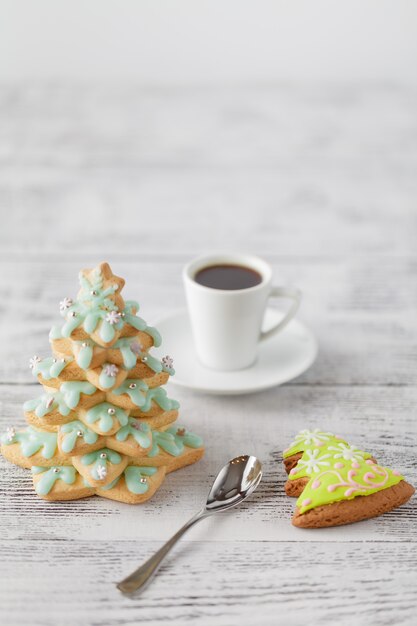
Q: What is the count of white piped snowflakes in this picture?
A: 3